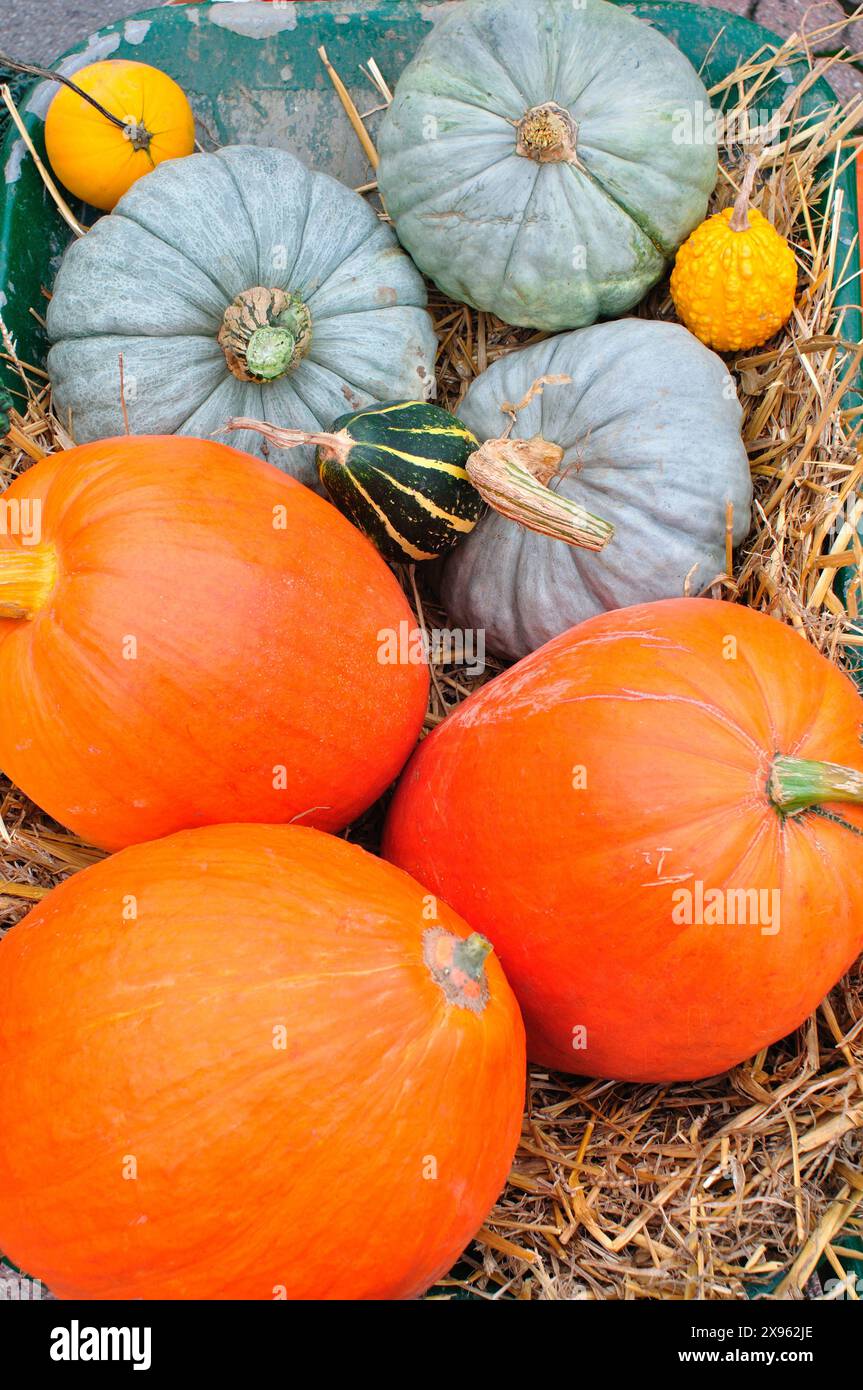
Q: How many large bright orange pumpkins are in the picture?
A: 3